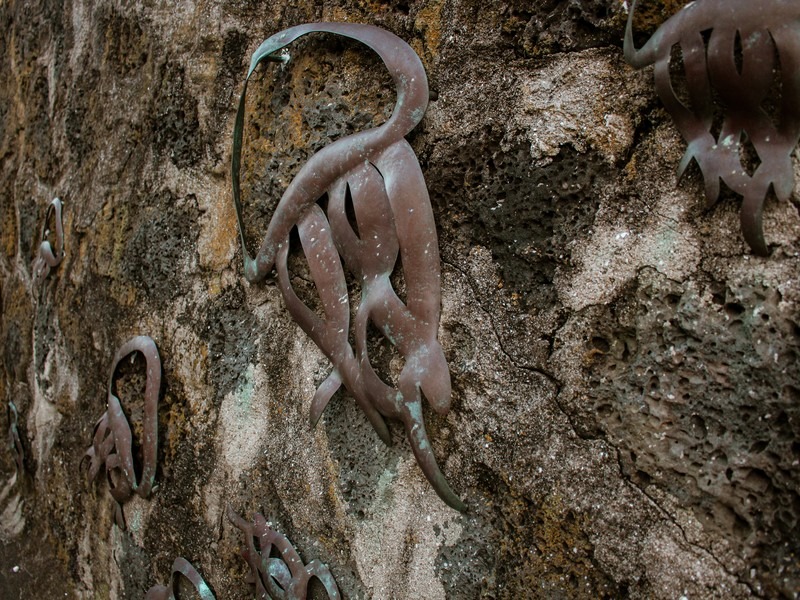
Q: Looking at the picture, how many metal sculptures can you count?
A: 7